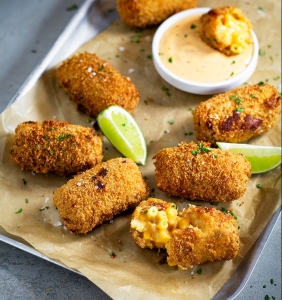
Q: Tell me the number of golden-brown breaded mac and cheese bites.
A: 8